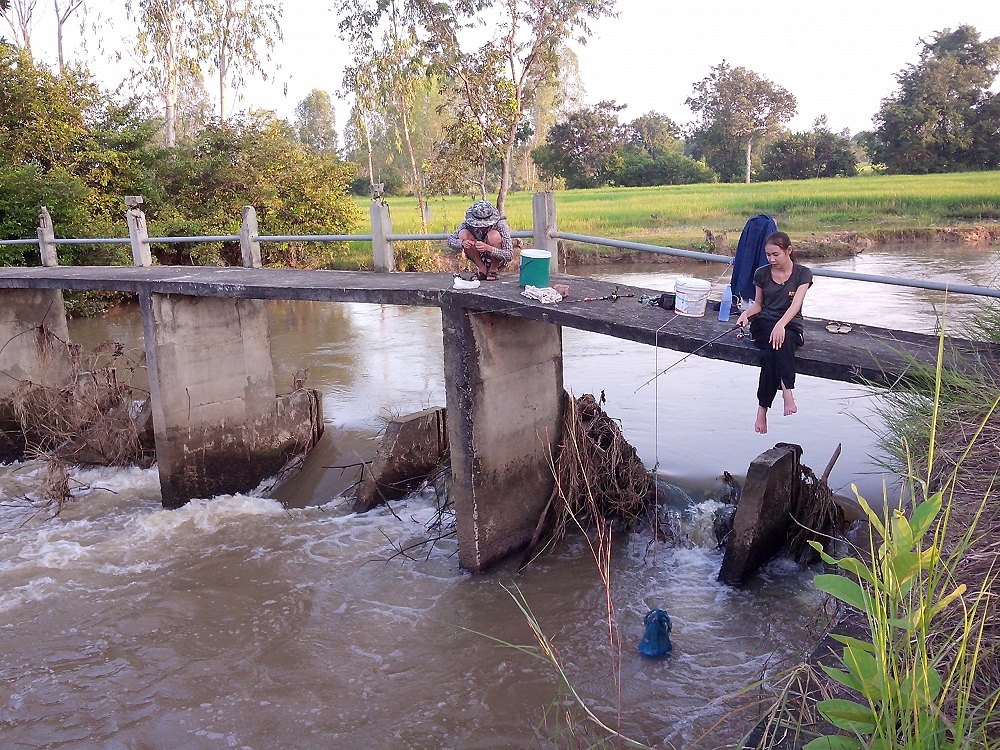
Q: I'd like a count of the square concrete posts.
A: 5